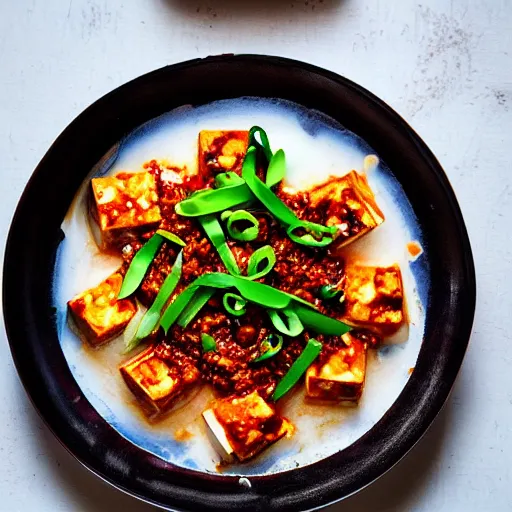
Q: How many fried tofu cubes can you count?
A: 8